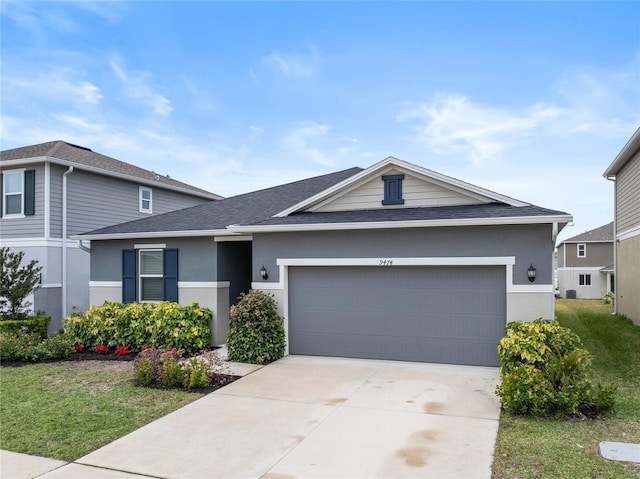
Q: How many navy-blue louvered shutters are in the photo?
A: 2